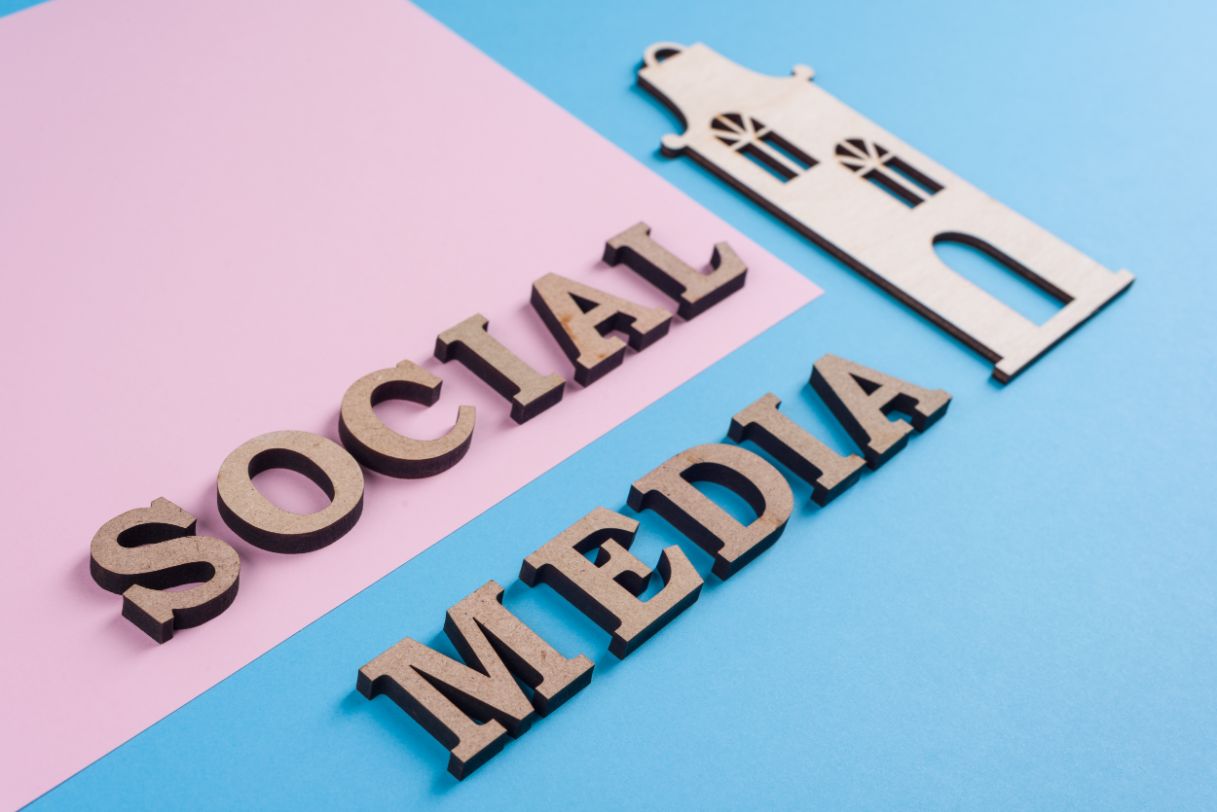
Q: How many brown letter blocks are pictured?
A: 11